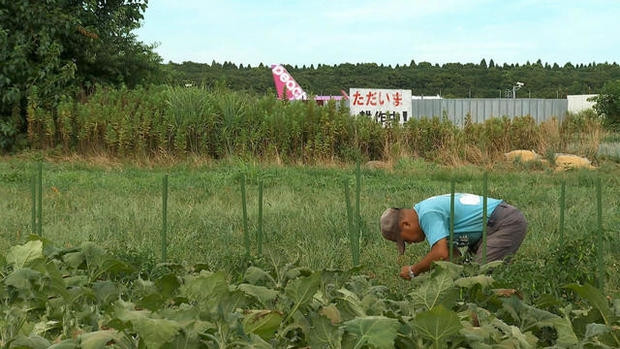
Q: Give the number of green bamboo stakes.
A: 11